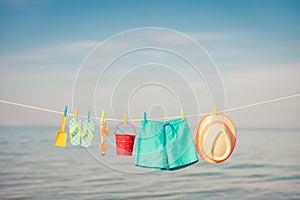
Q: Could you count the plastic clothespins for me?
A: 8